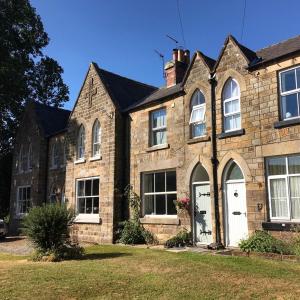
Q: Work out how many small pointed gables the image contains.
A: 2